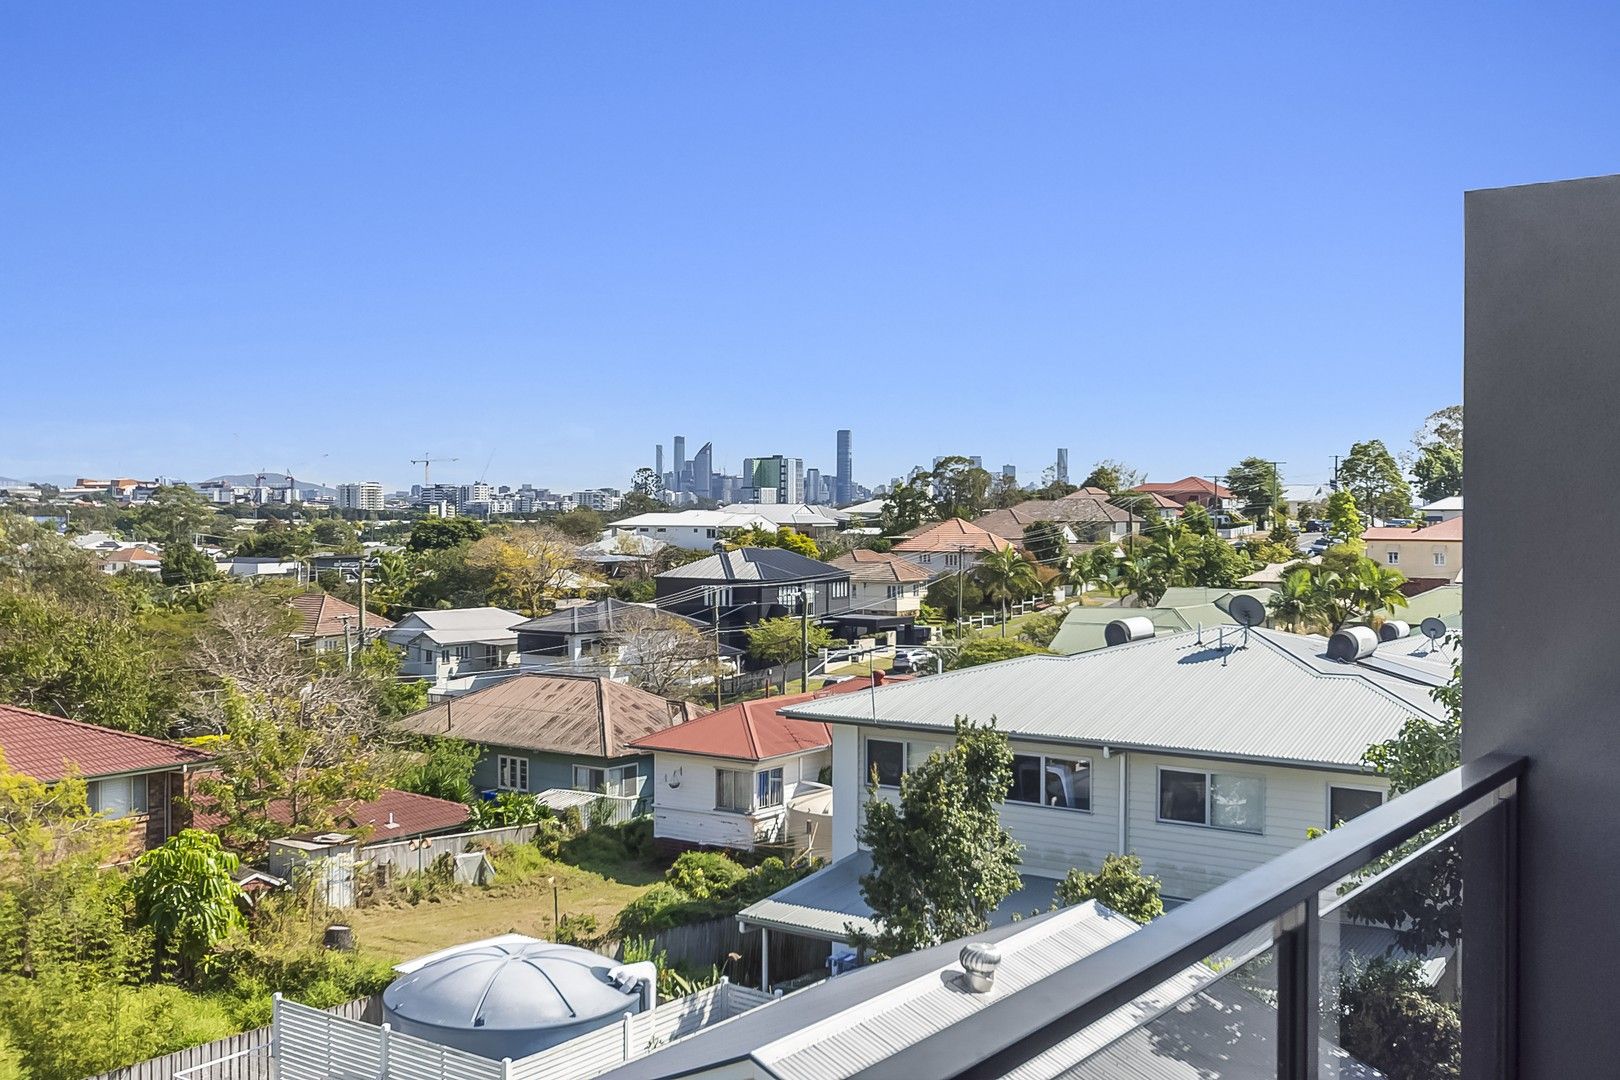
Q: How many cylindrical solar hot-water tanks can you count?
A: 3